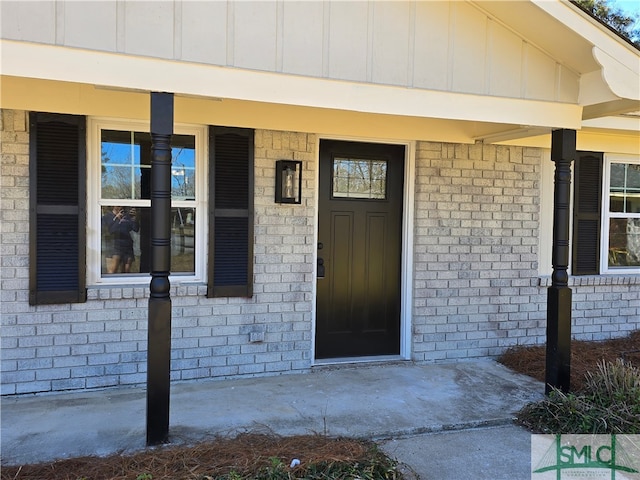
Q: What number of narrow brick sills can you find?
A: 2